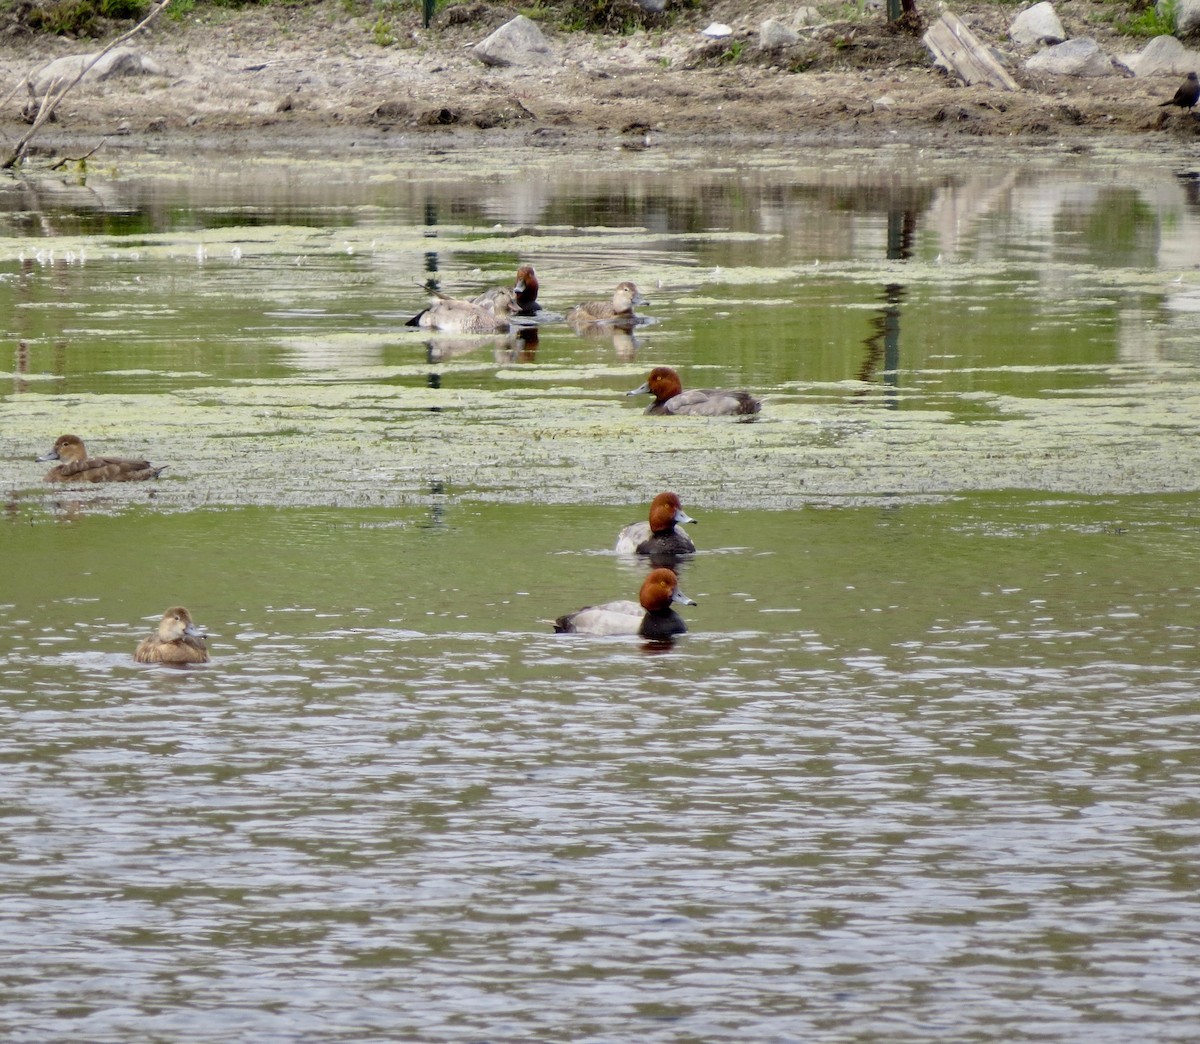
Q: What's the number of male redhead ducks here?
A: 4